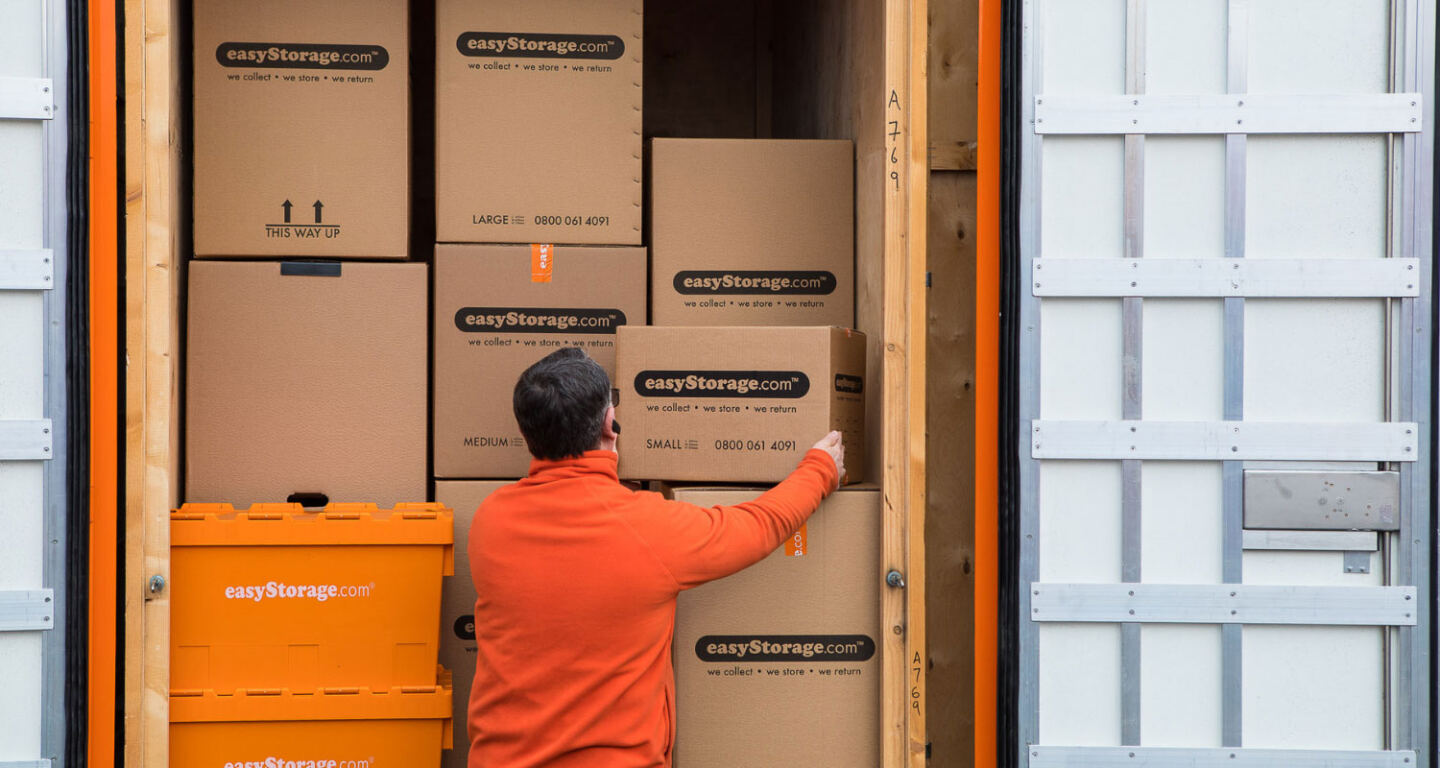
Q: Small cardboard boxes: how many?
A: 1